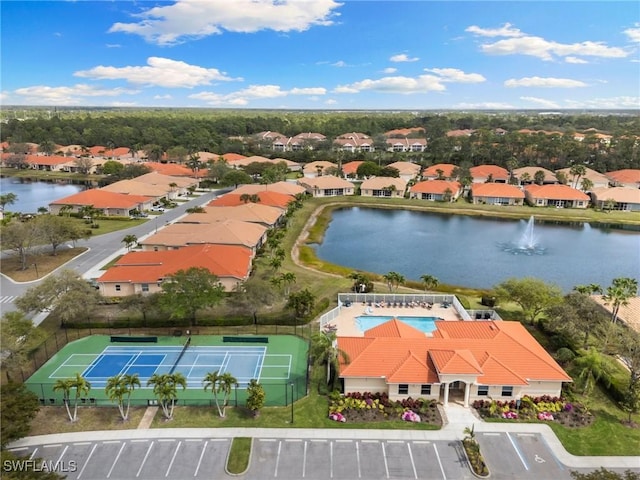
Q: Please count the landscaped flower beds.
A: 2